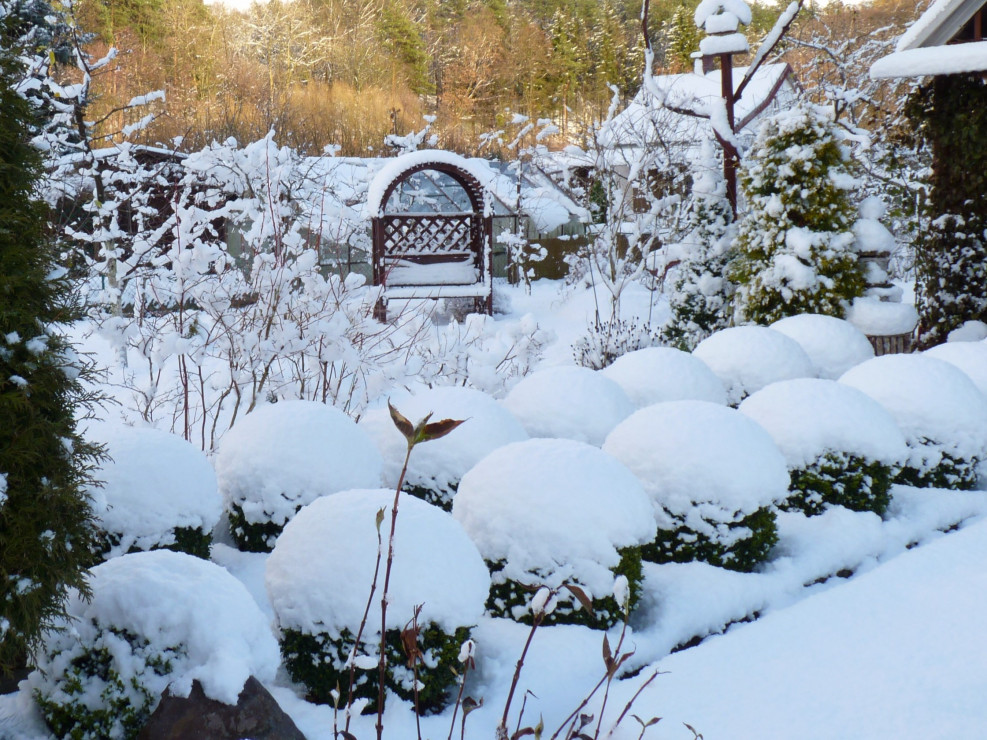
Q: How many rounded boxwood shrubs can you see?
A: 14